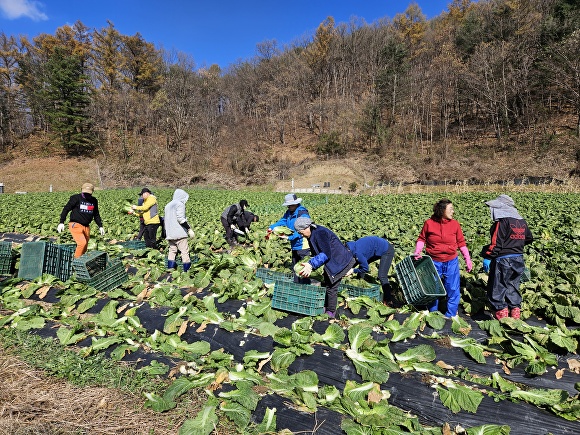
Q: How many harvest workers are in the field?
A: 11